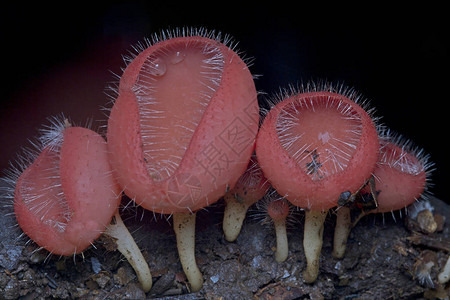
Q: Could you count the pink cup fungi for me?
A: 6